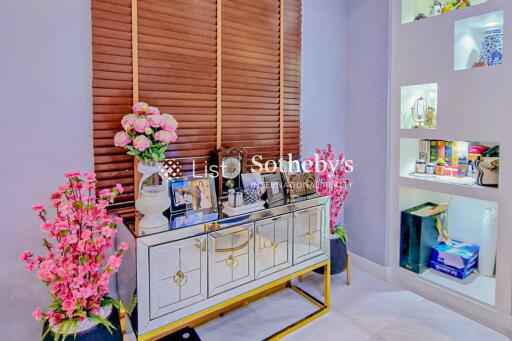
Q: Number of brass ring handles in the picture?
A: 4